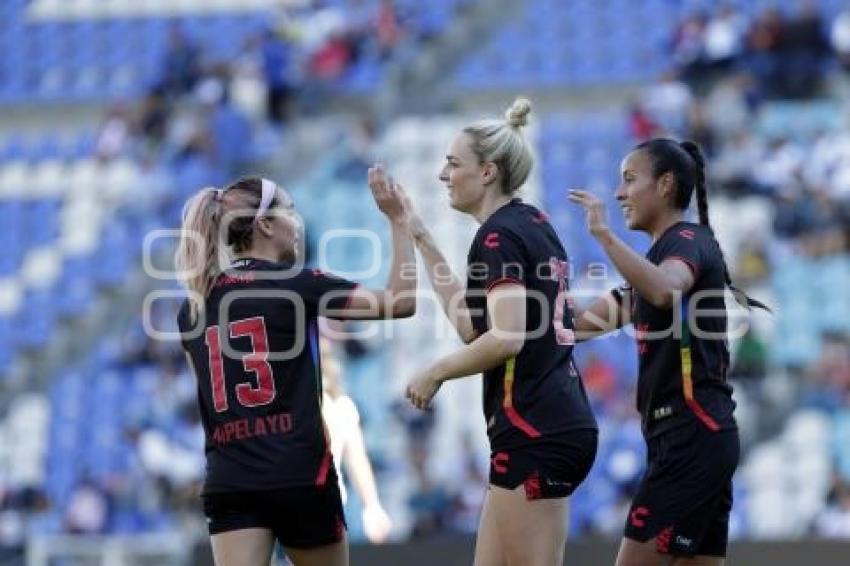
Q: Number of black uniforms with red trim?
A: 3